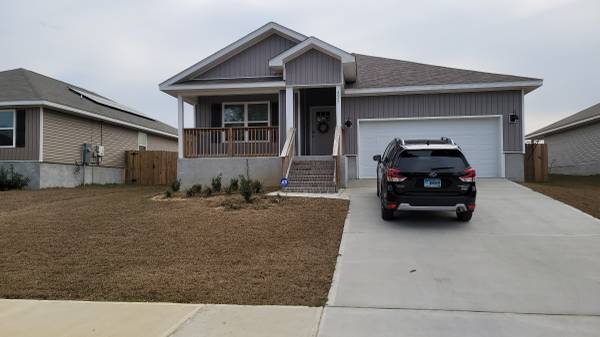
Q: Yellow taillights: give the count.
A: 0